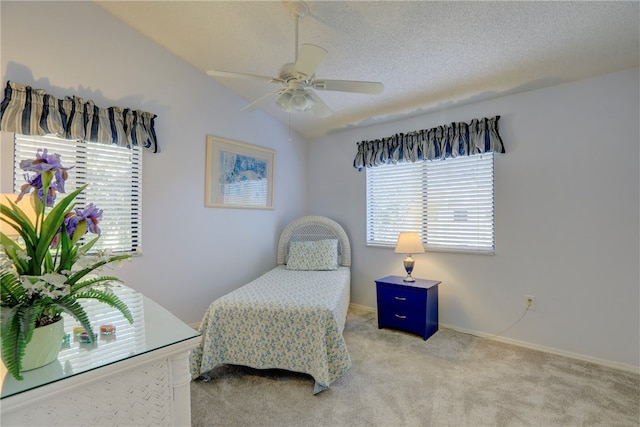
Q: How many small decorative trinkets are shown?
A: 4